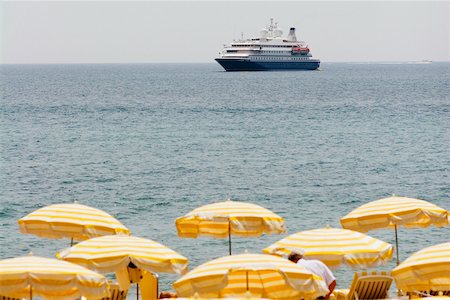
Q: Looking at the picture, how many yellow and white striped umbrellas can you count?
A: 8